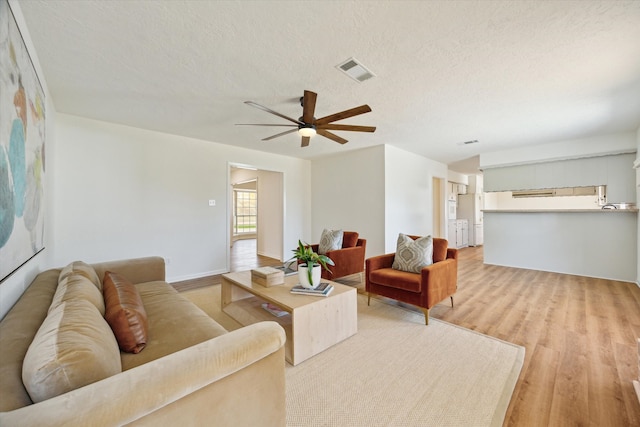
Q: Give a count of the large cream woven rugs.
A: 1